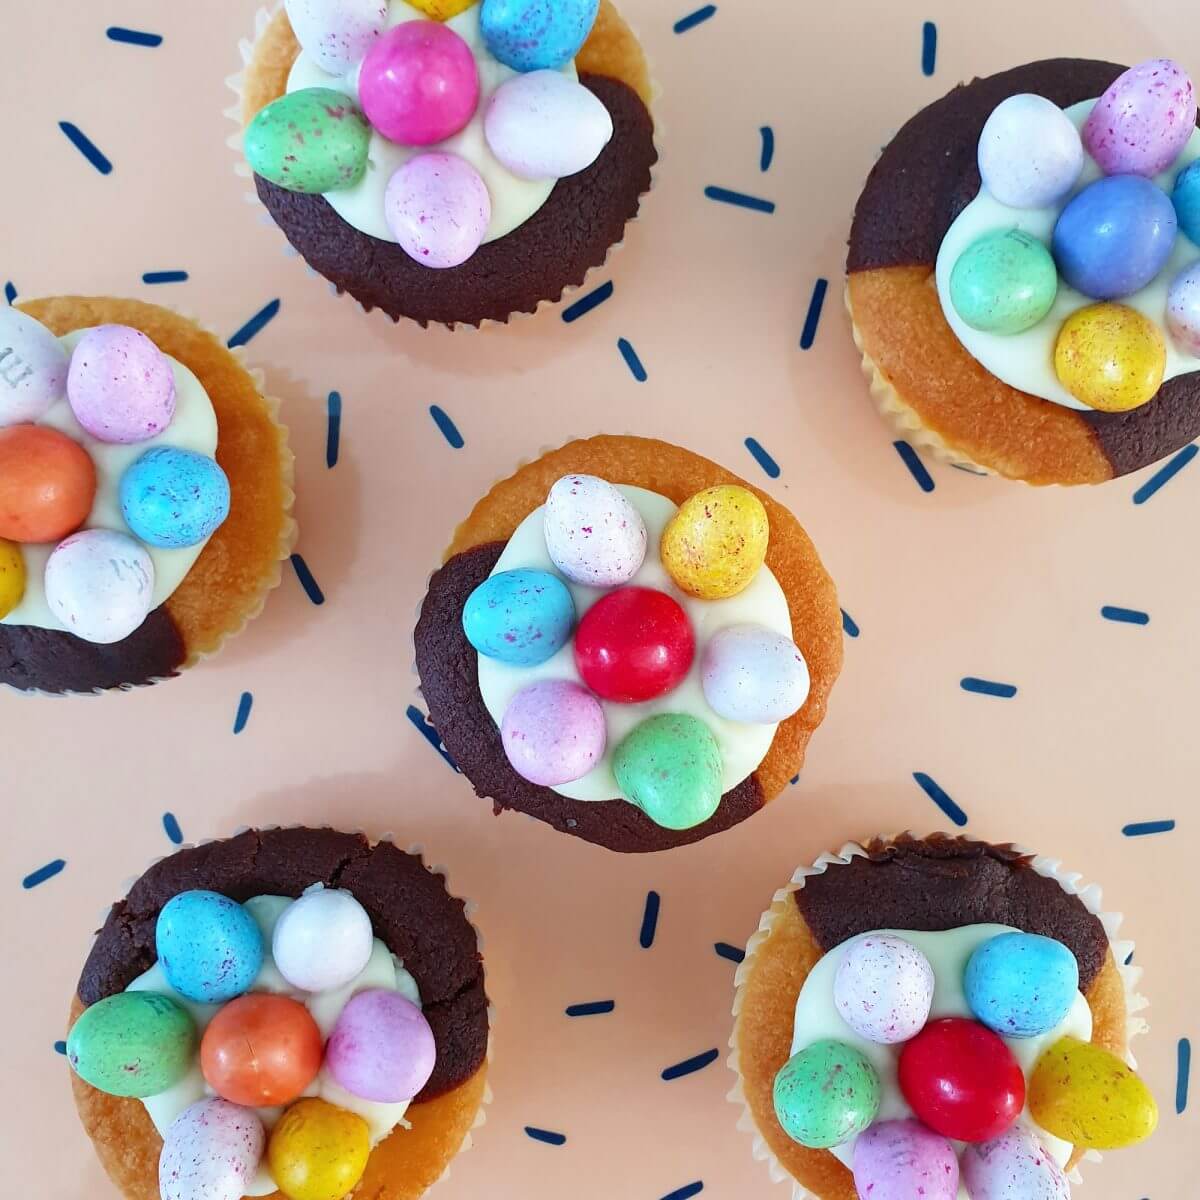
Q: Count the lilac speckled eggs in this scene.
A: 6